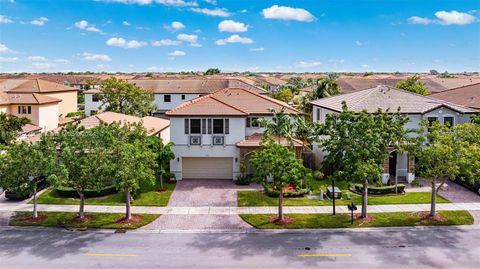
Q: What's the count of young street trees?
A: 6